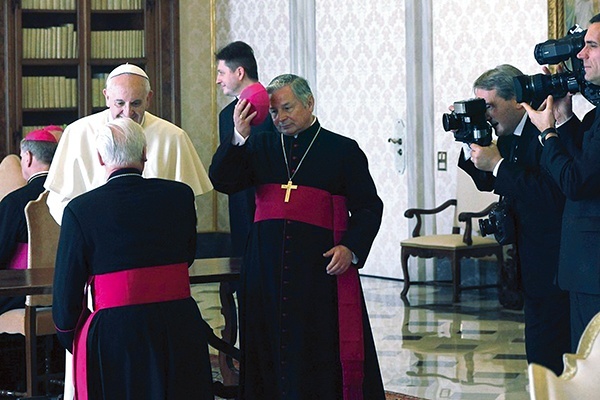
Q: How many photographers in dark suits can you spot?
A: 2